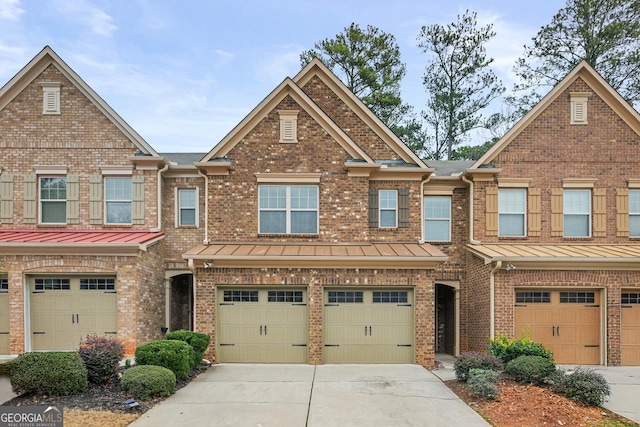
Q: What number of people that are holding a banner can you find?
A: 0